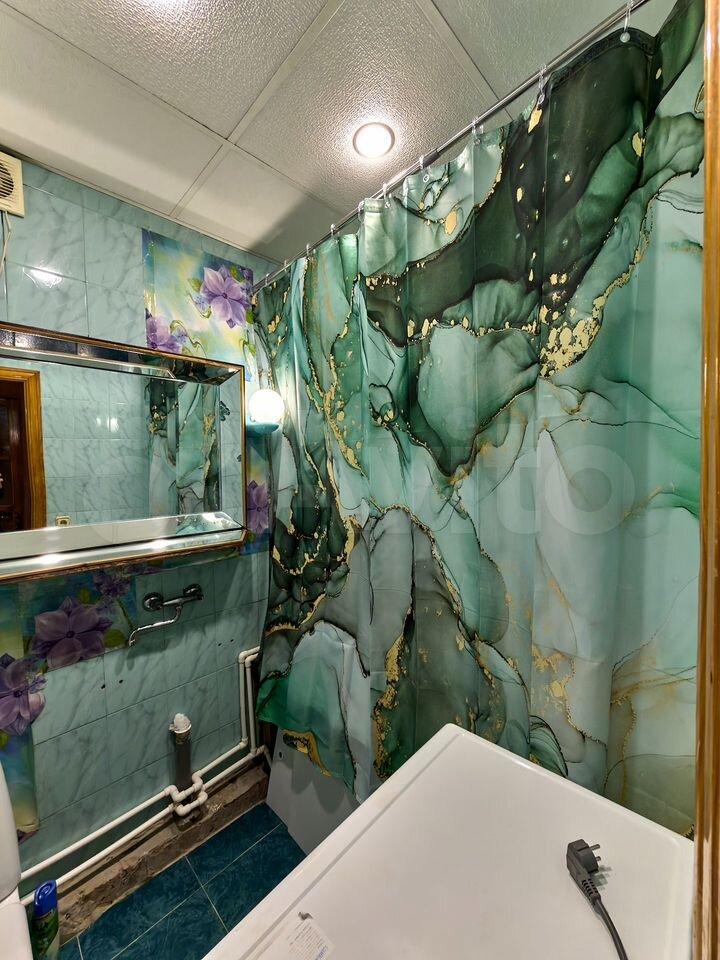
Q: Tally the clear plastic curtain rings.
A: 10